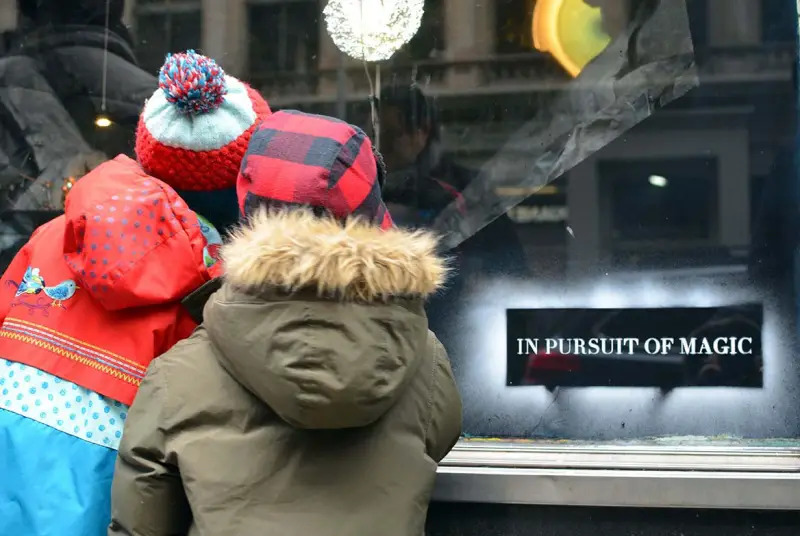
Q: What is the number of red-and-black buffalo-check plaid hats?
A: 1